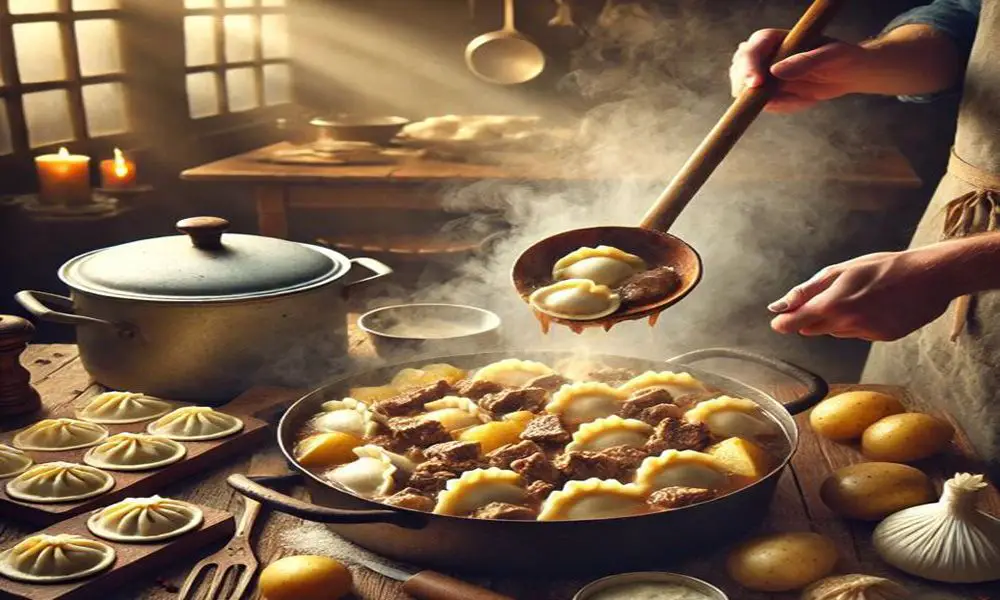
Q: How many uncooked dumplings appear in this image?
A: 8